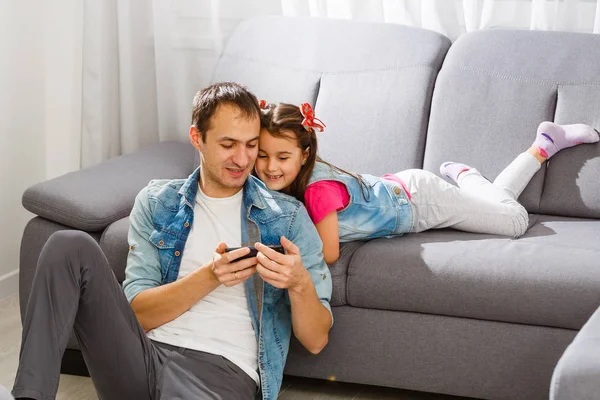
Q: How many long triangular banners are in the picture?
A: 0